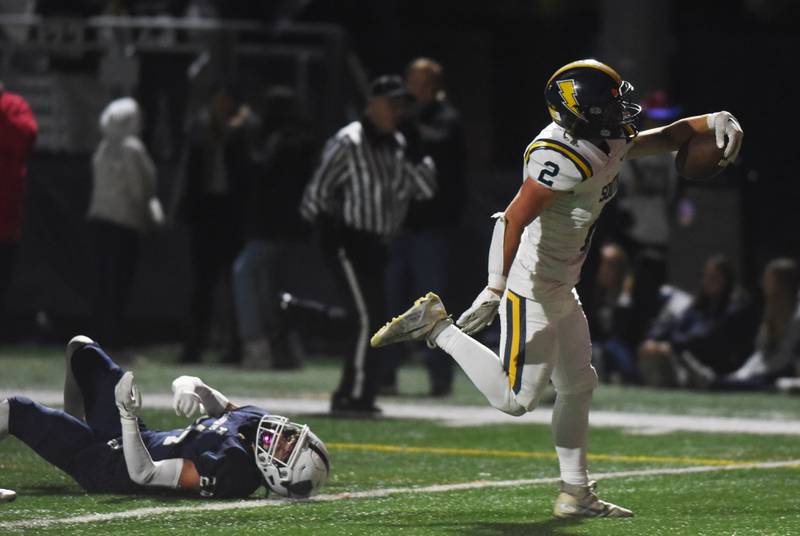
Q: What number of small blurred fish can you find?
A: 0